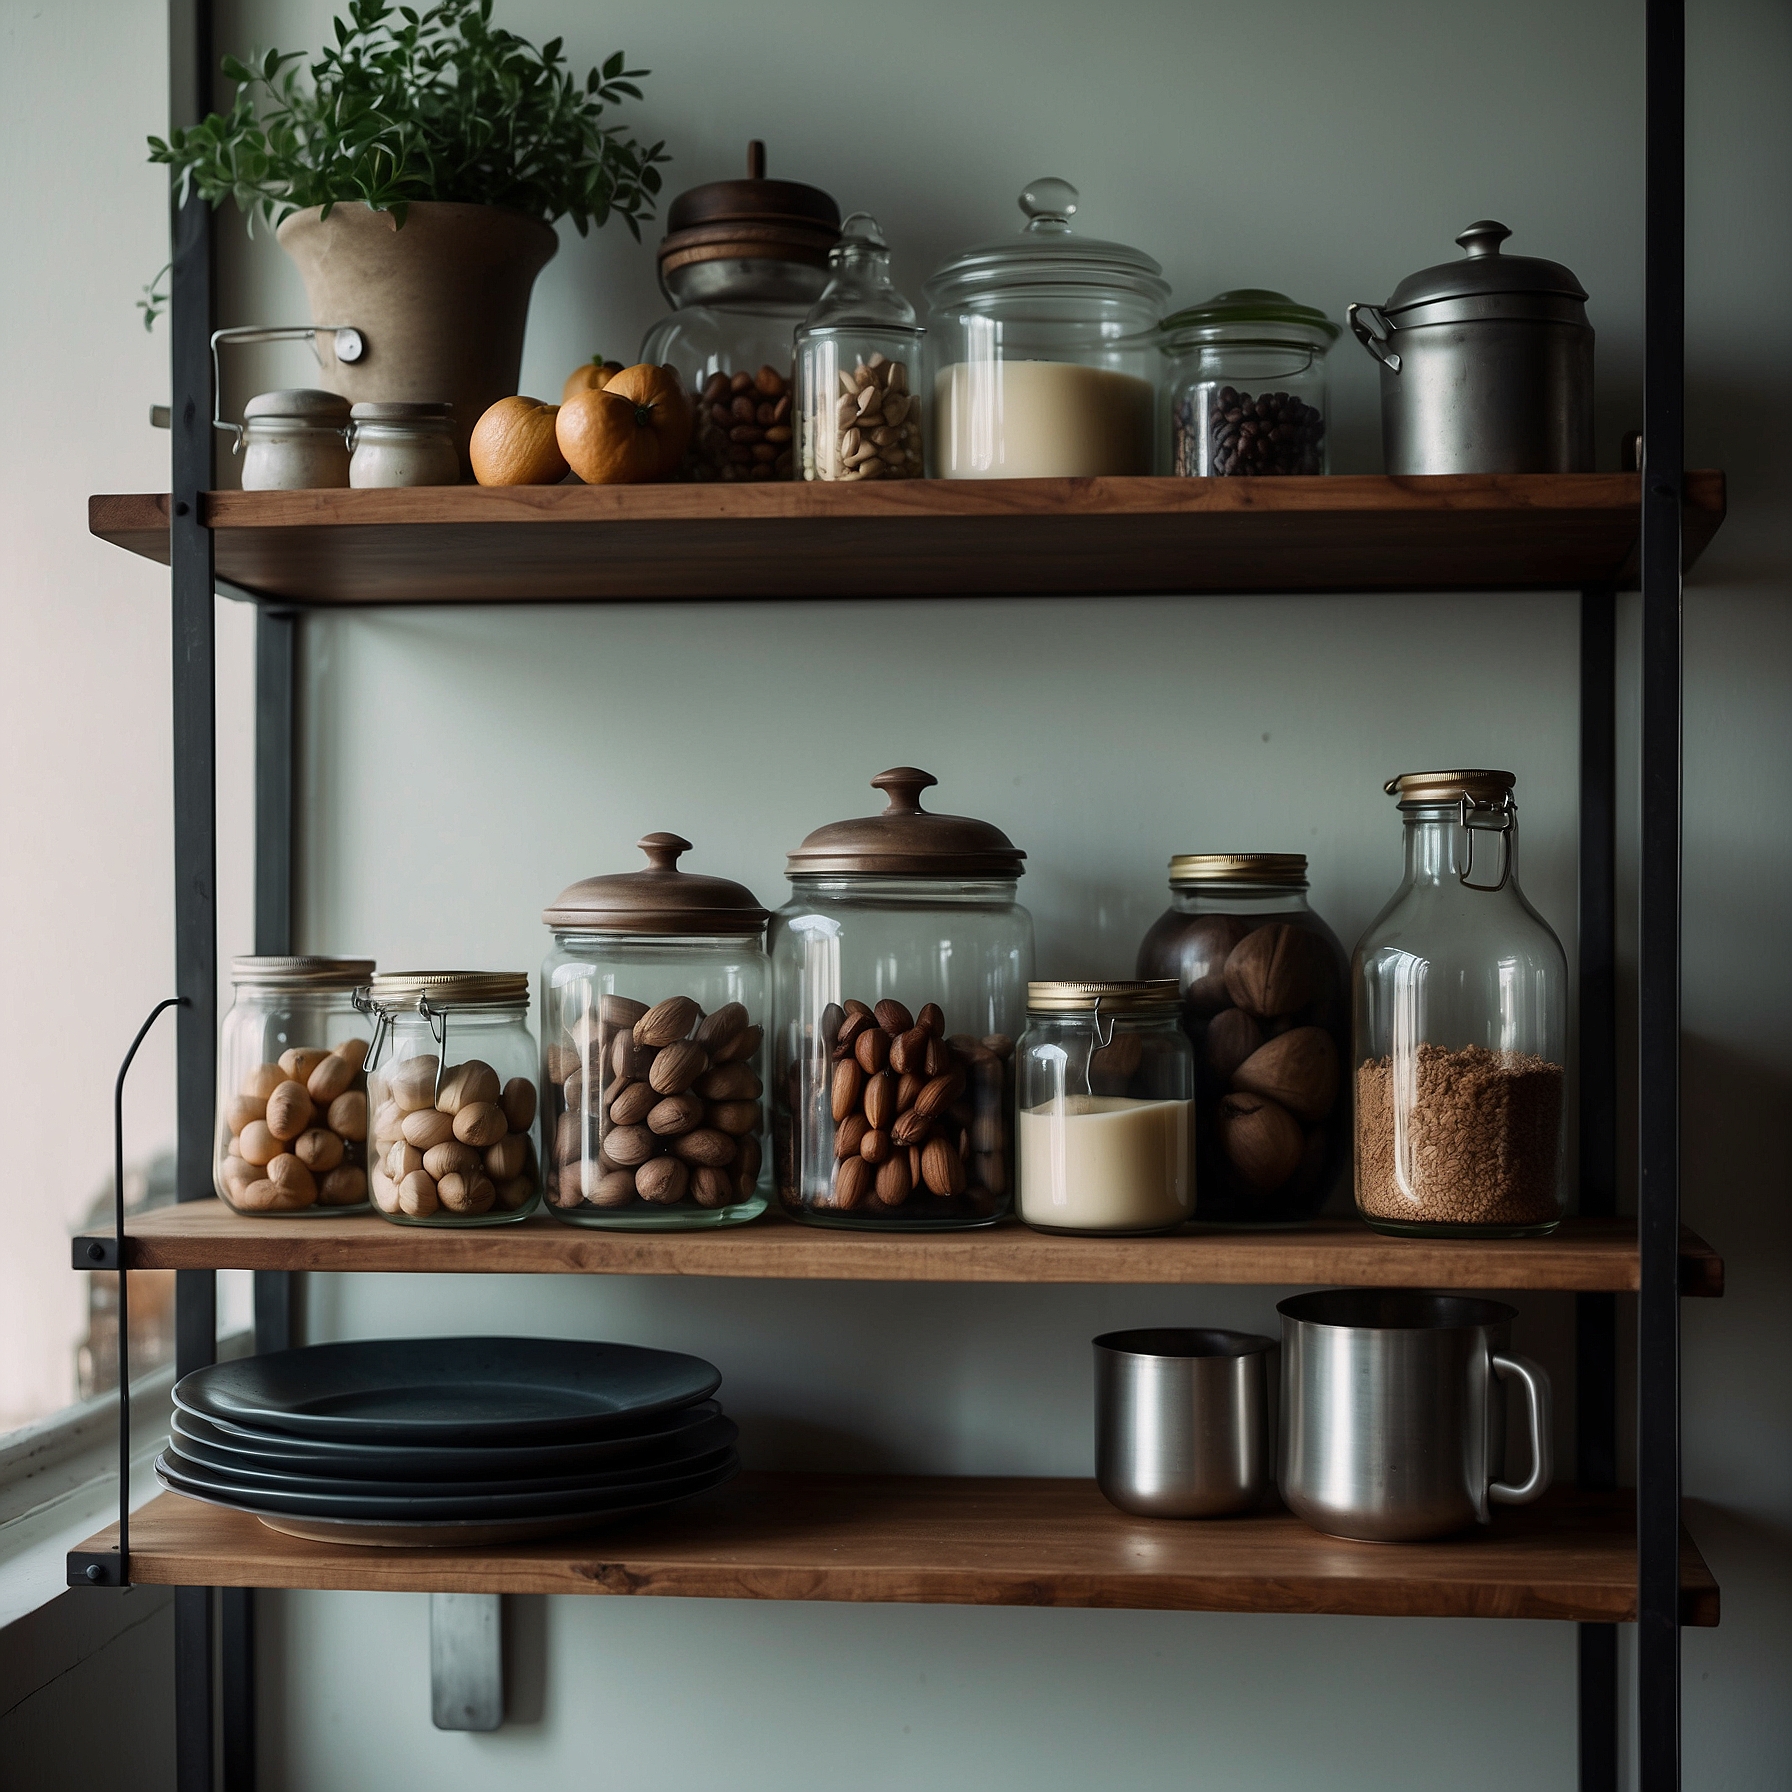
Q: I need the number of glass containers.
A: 11